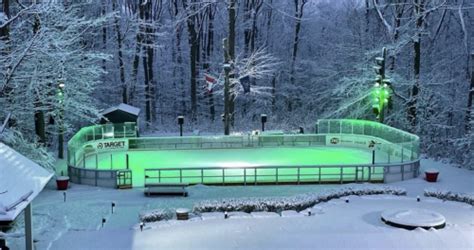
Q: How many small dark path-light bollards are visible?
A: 8